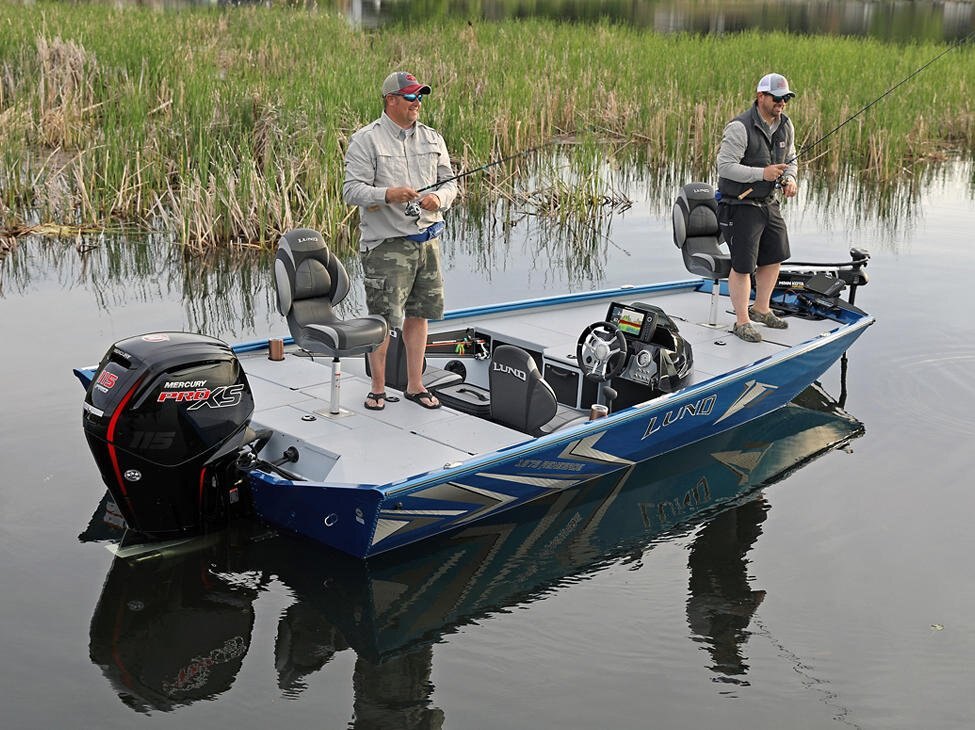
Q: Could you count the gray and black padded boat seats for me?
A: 4